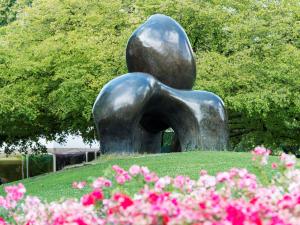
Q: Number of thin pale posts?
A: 5